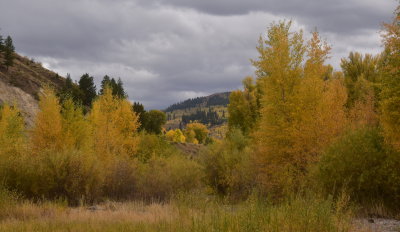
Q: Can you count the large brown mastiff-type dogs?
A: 0